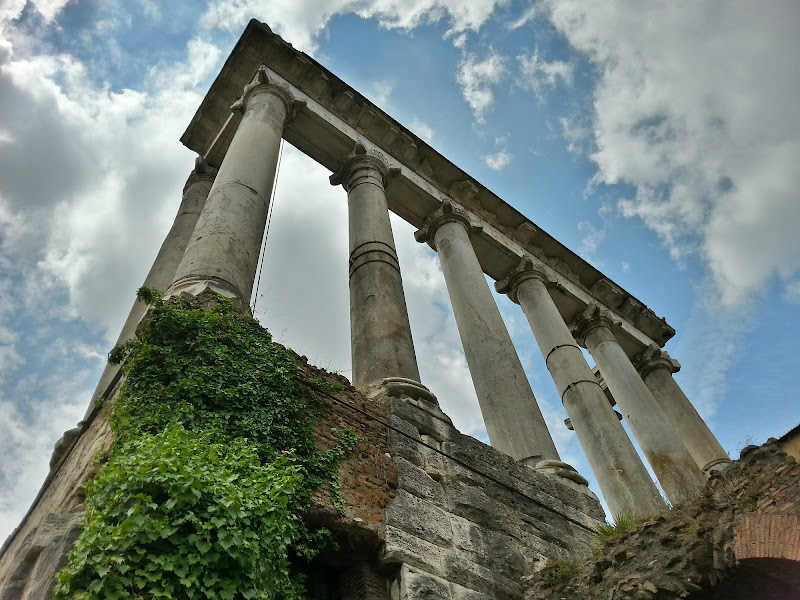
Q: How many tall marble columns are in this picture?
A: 7